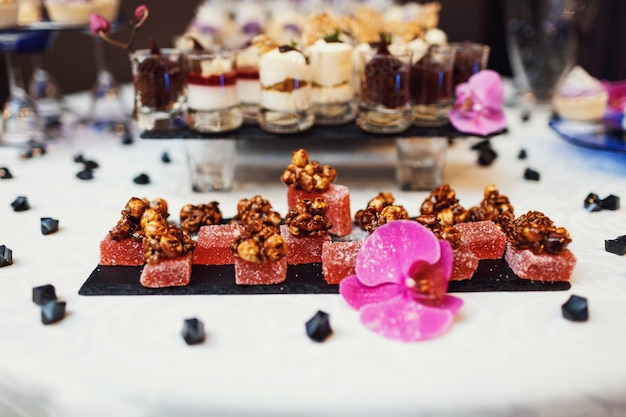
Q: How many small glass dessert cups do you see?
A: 8